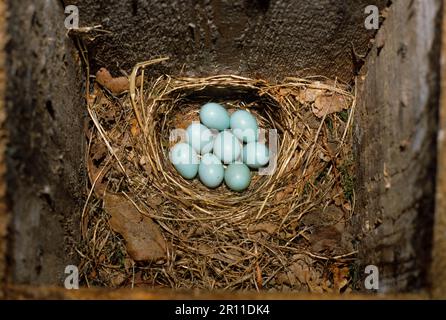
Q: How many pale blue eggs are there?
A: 8